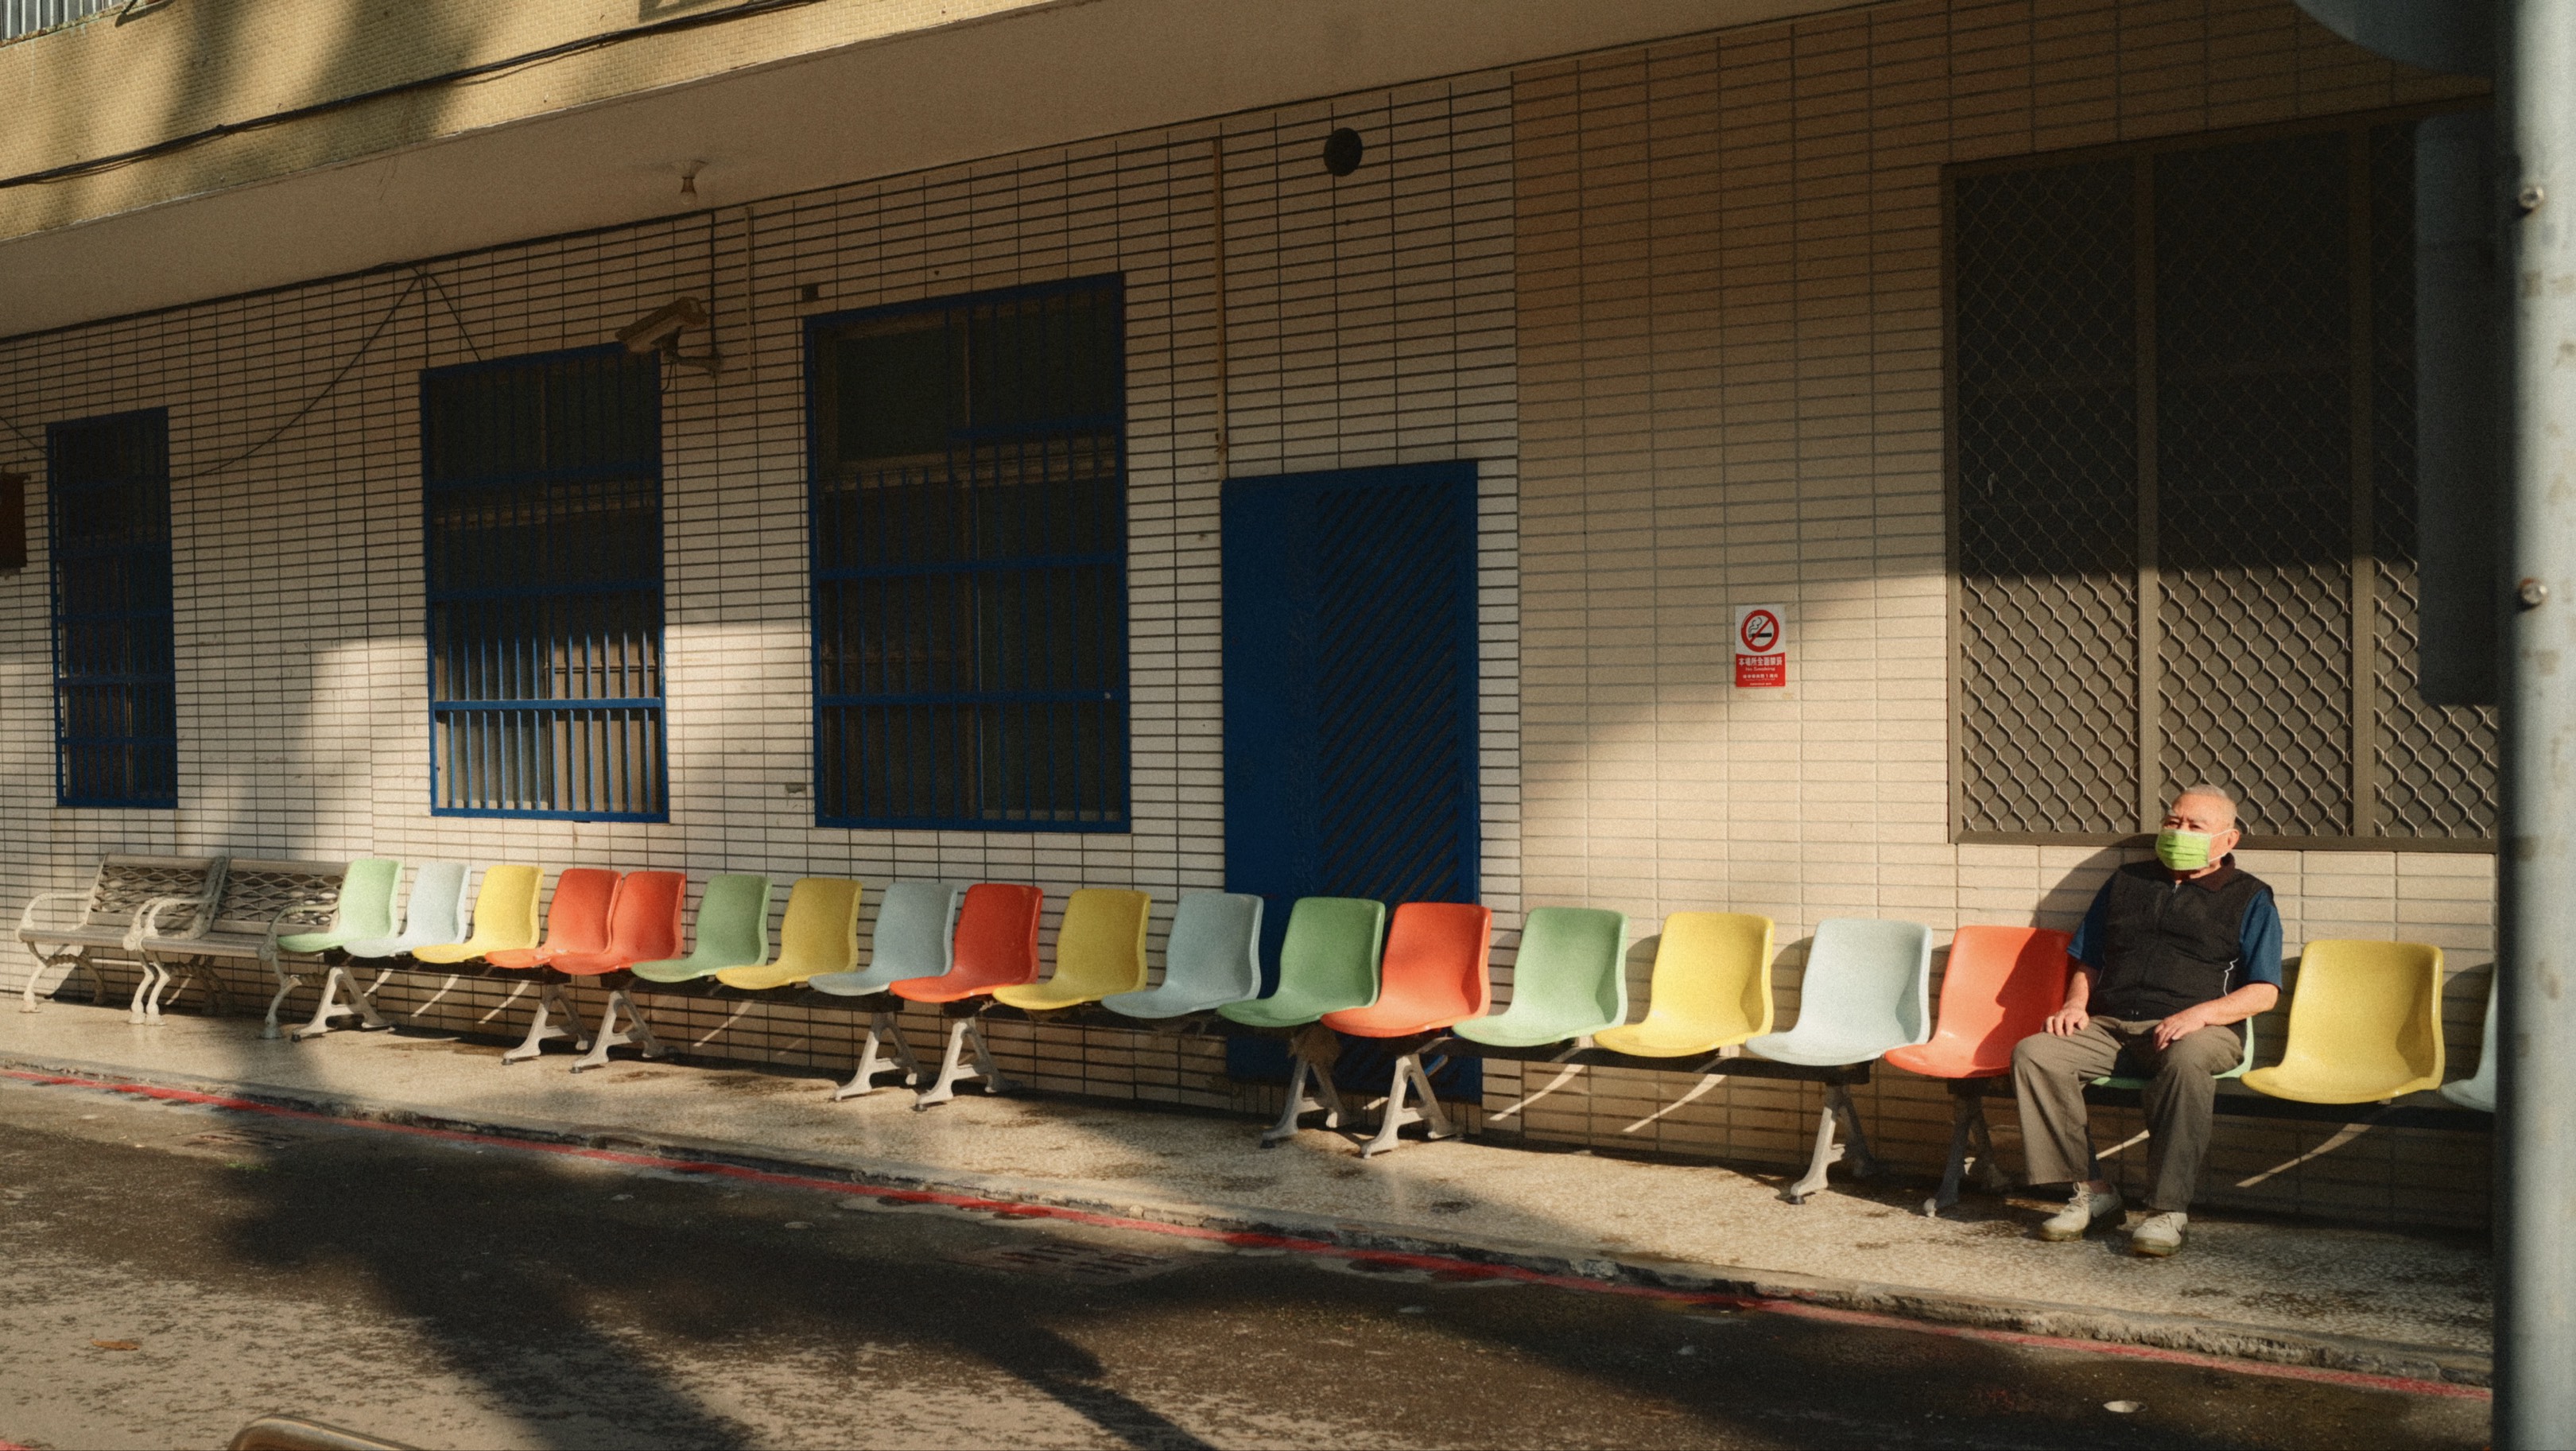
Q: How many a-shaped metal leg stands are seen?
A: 9